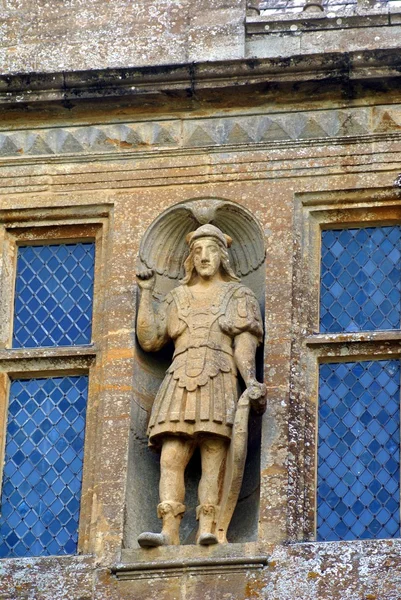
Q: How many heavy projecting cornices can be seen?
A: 1